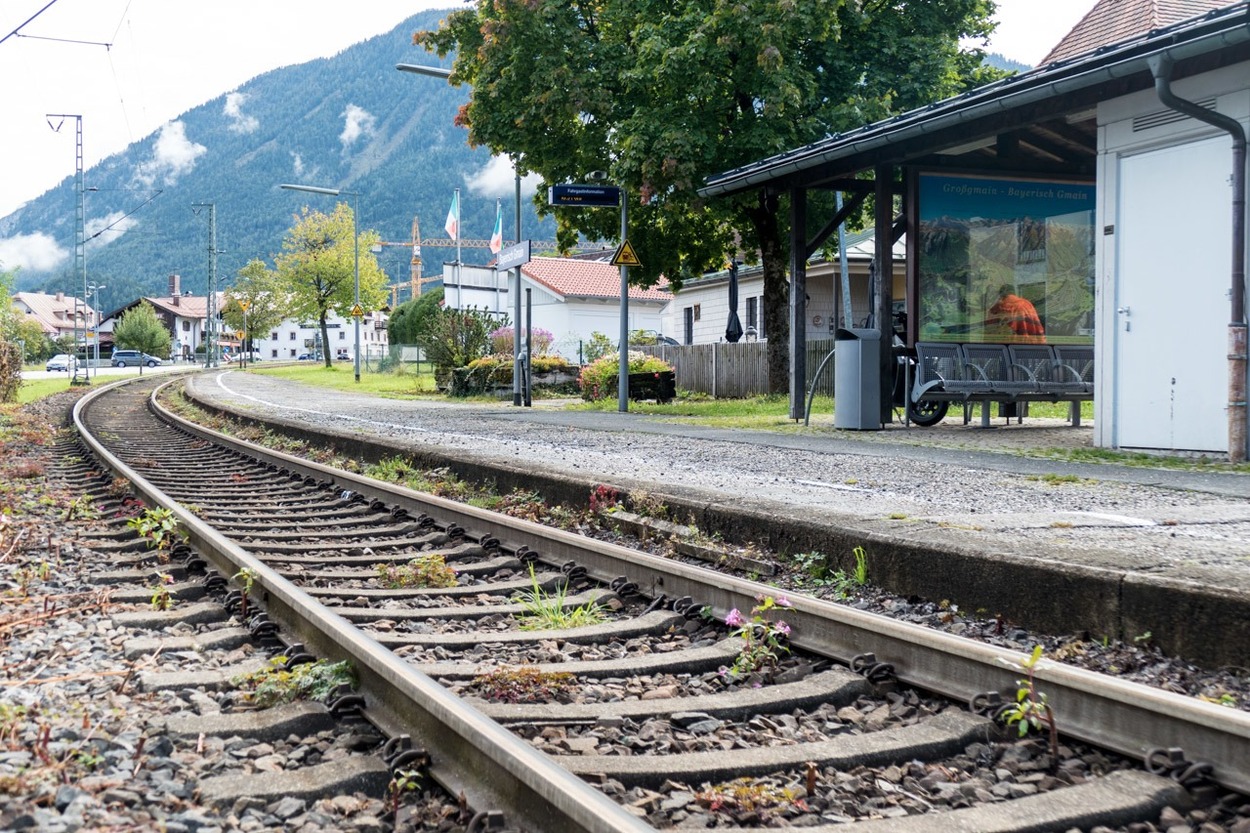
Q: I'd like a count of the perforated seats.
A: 4